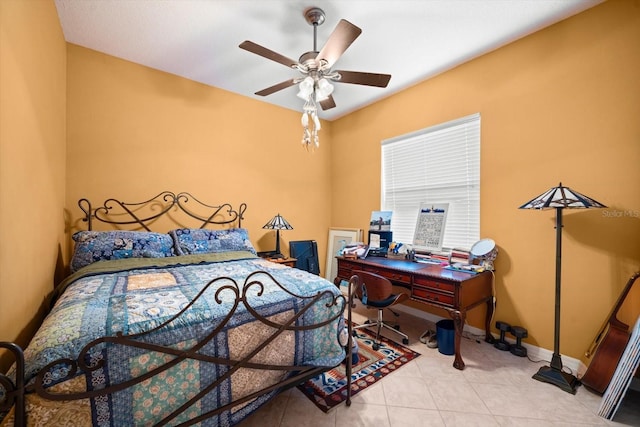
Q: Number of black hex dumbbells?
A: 2